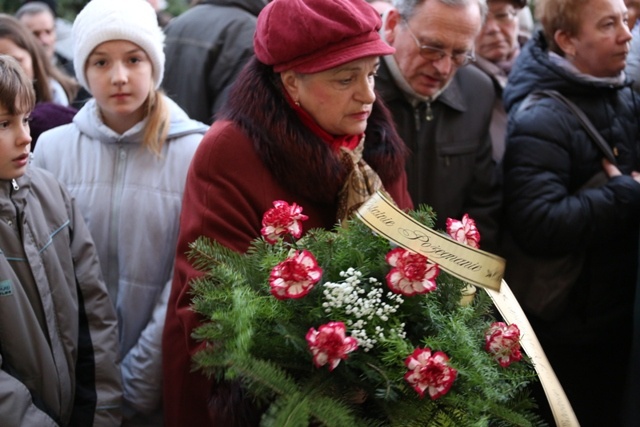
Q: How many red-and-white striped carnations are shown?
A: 7